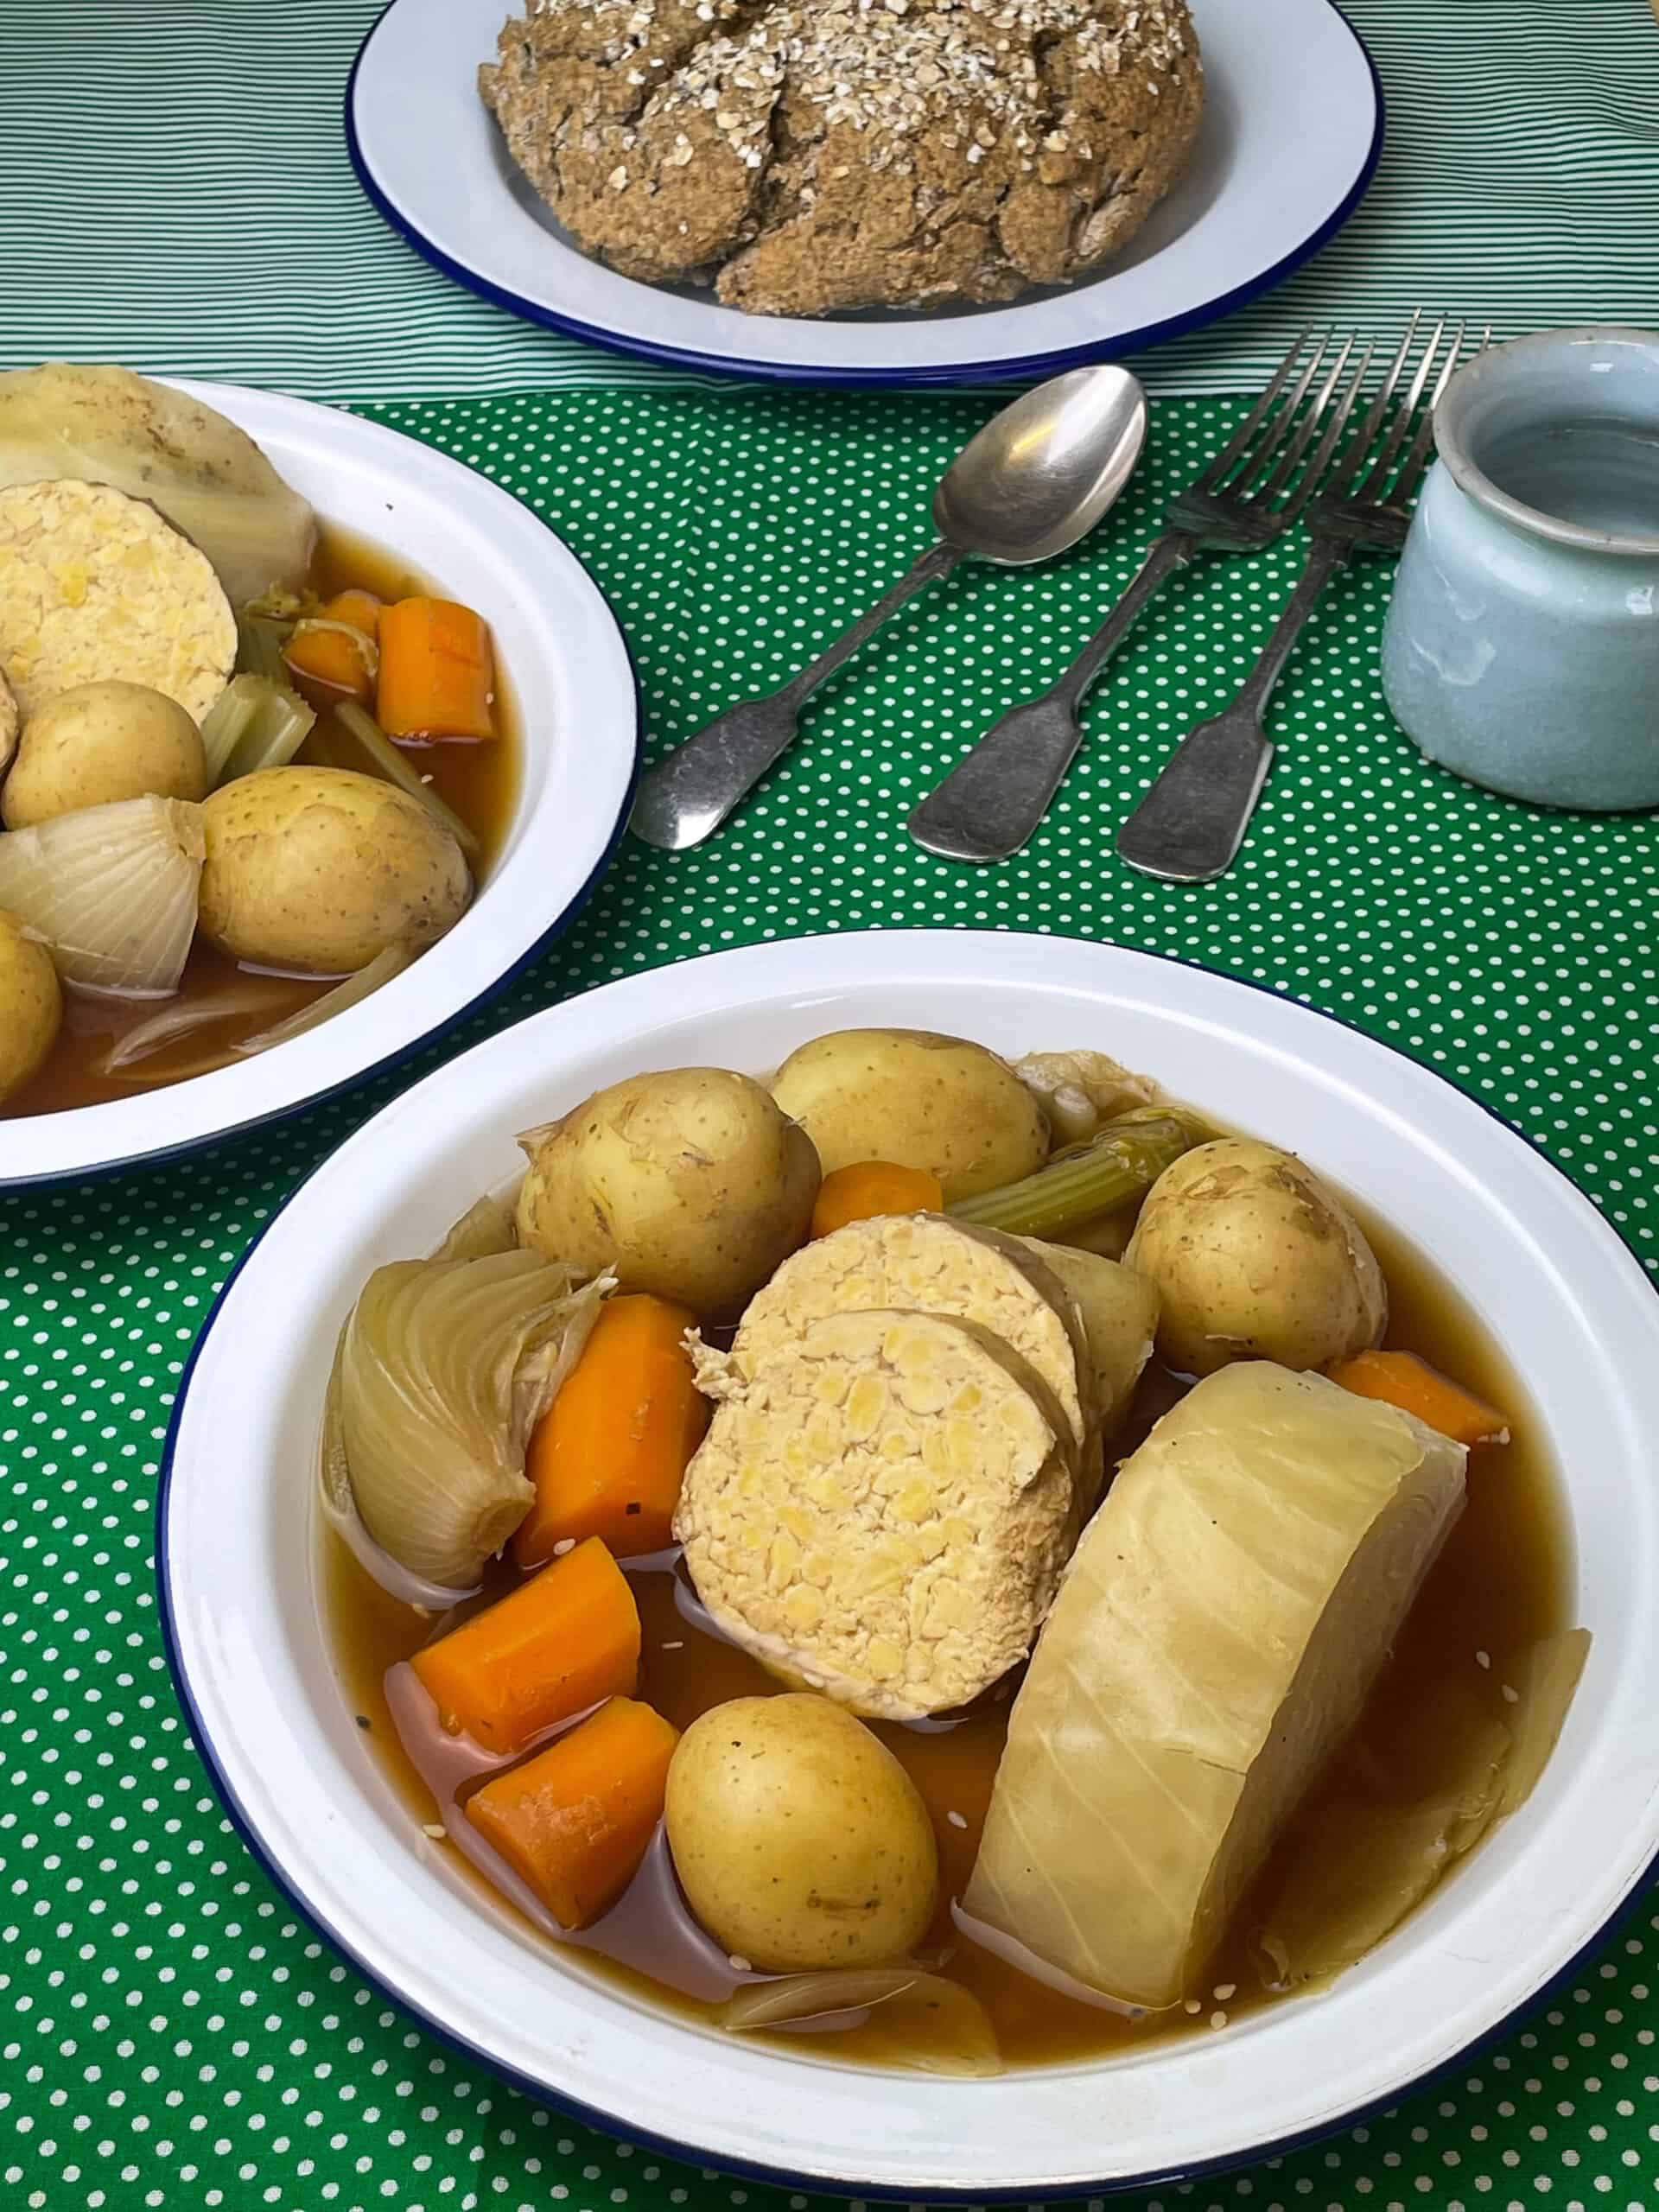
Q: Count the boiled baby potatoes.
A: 7